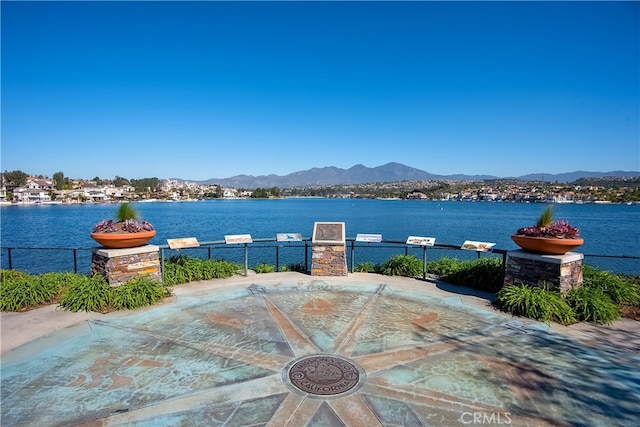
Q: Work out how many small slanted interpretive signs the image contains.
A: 6